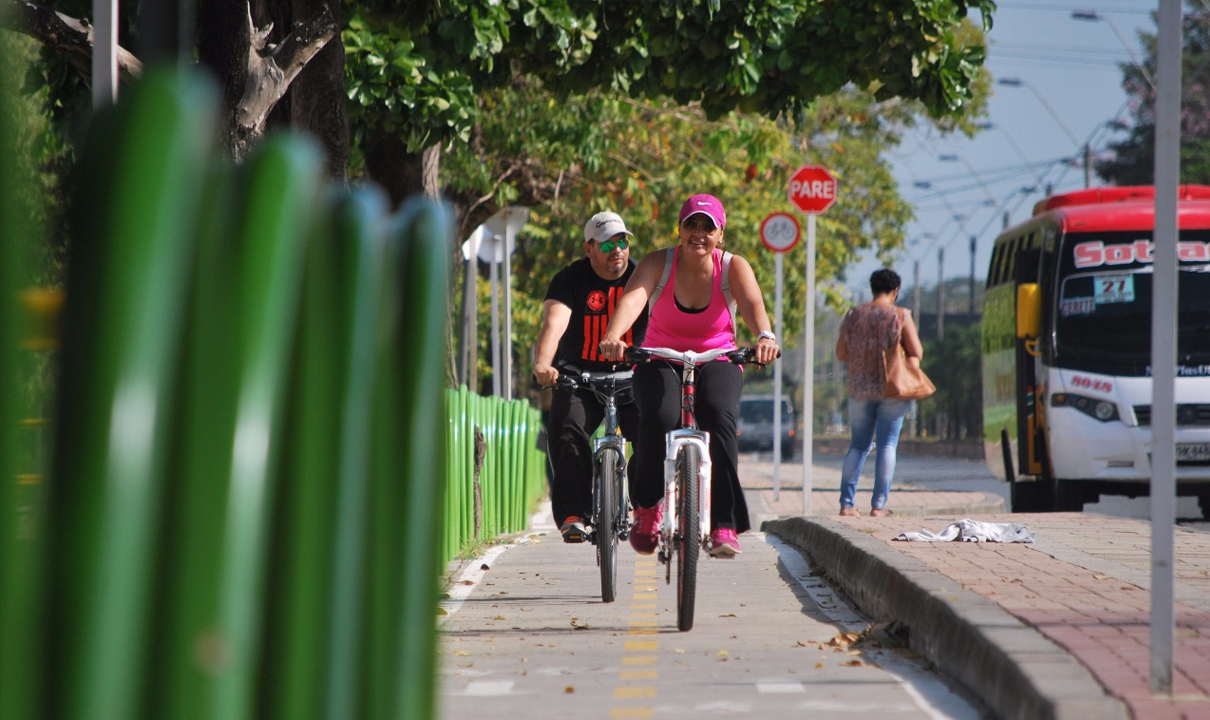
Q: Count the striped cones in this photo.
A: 0